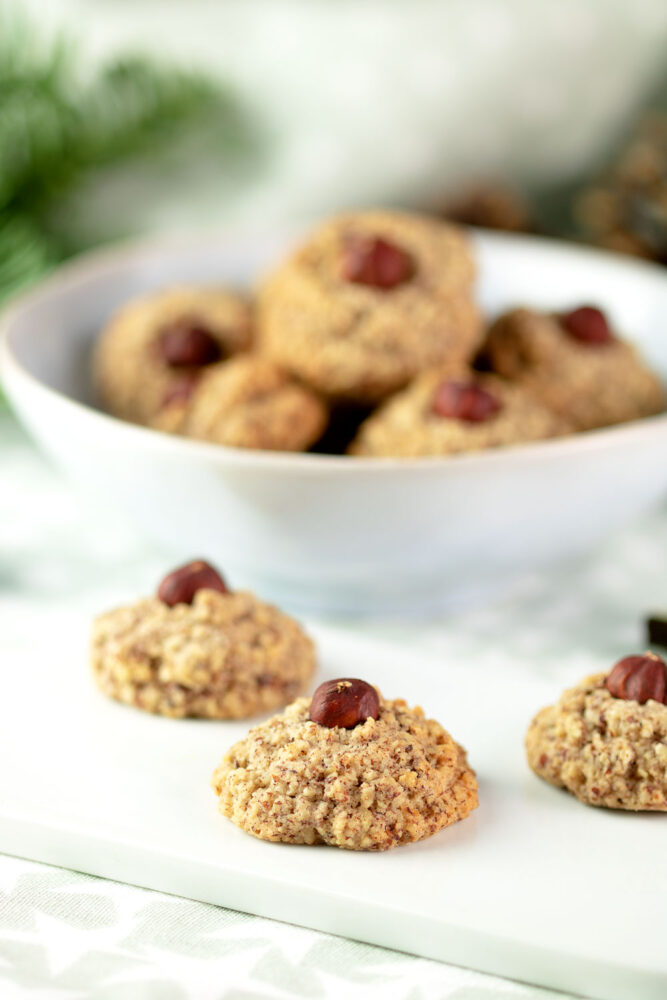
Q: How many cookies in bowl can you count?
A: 5